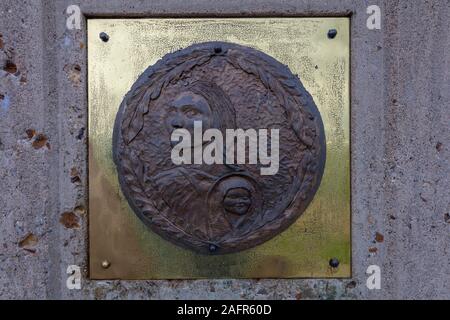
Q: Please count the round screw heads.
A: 6